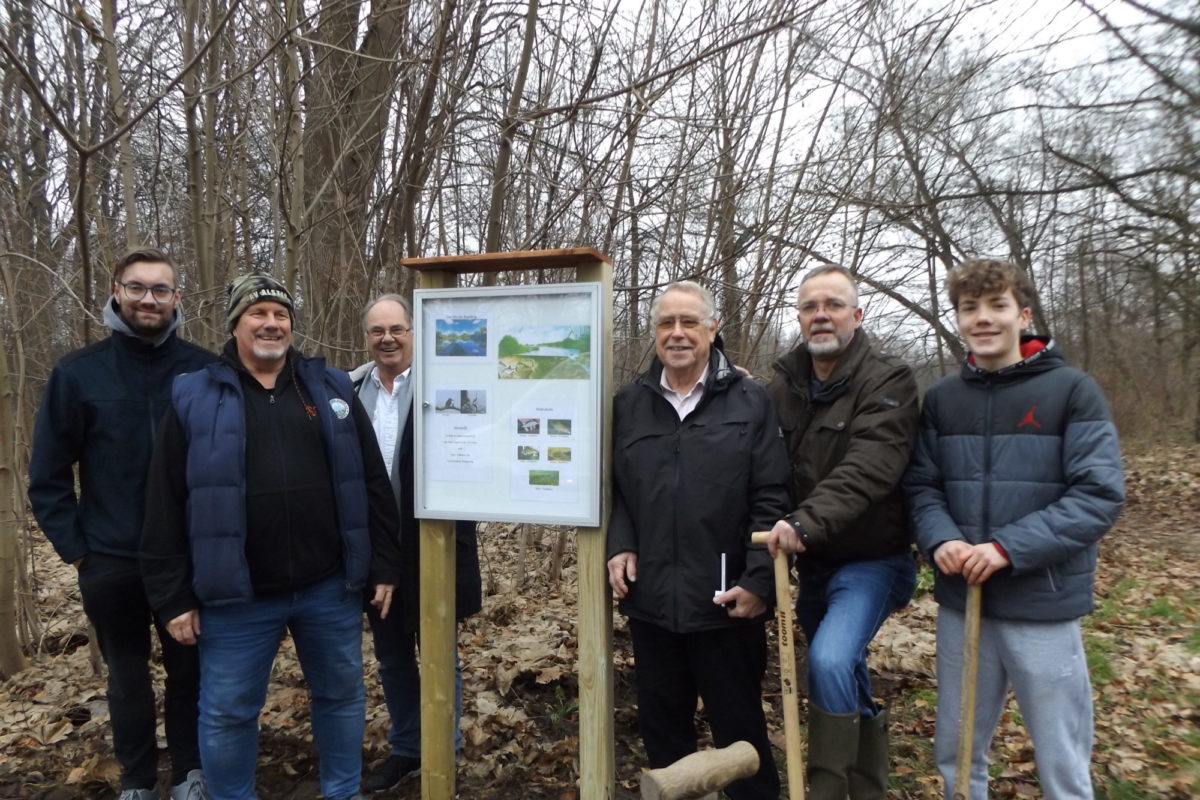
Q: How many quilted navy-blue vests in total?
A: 1